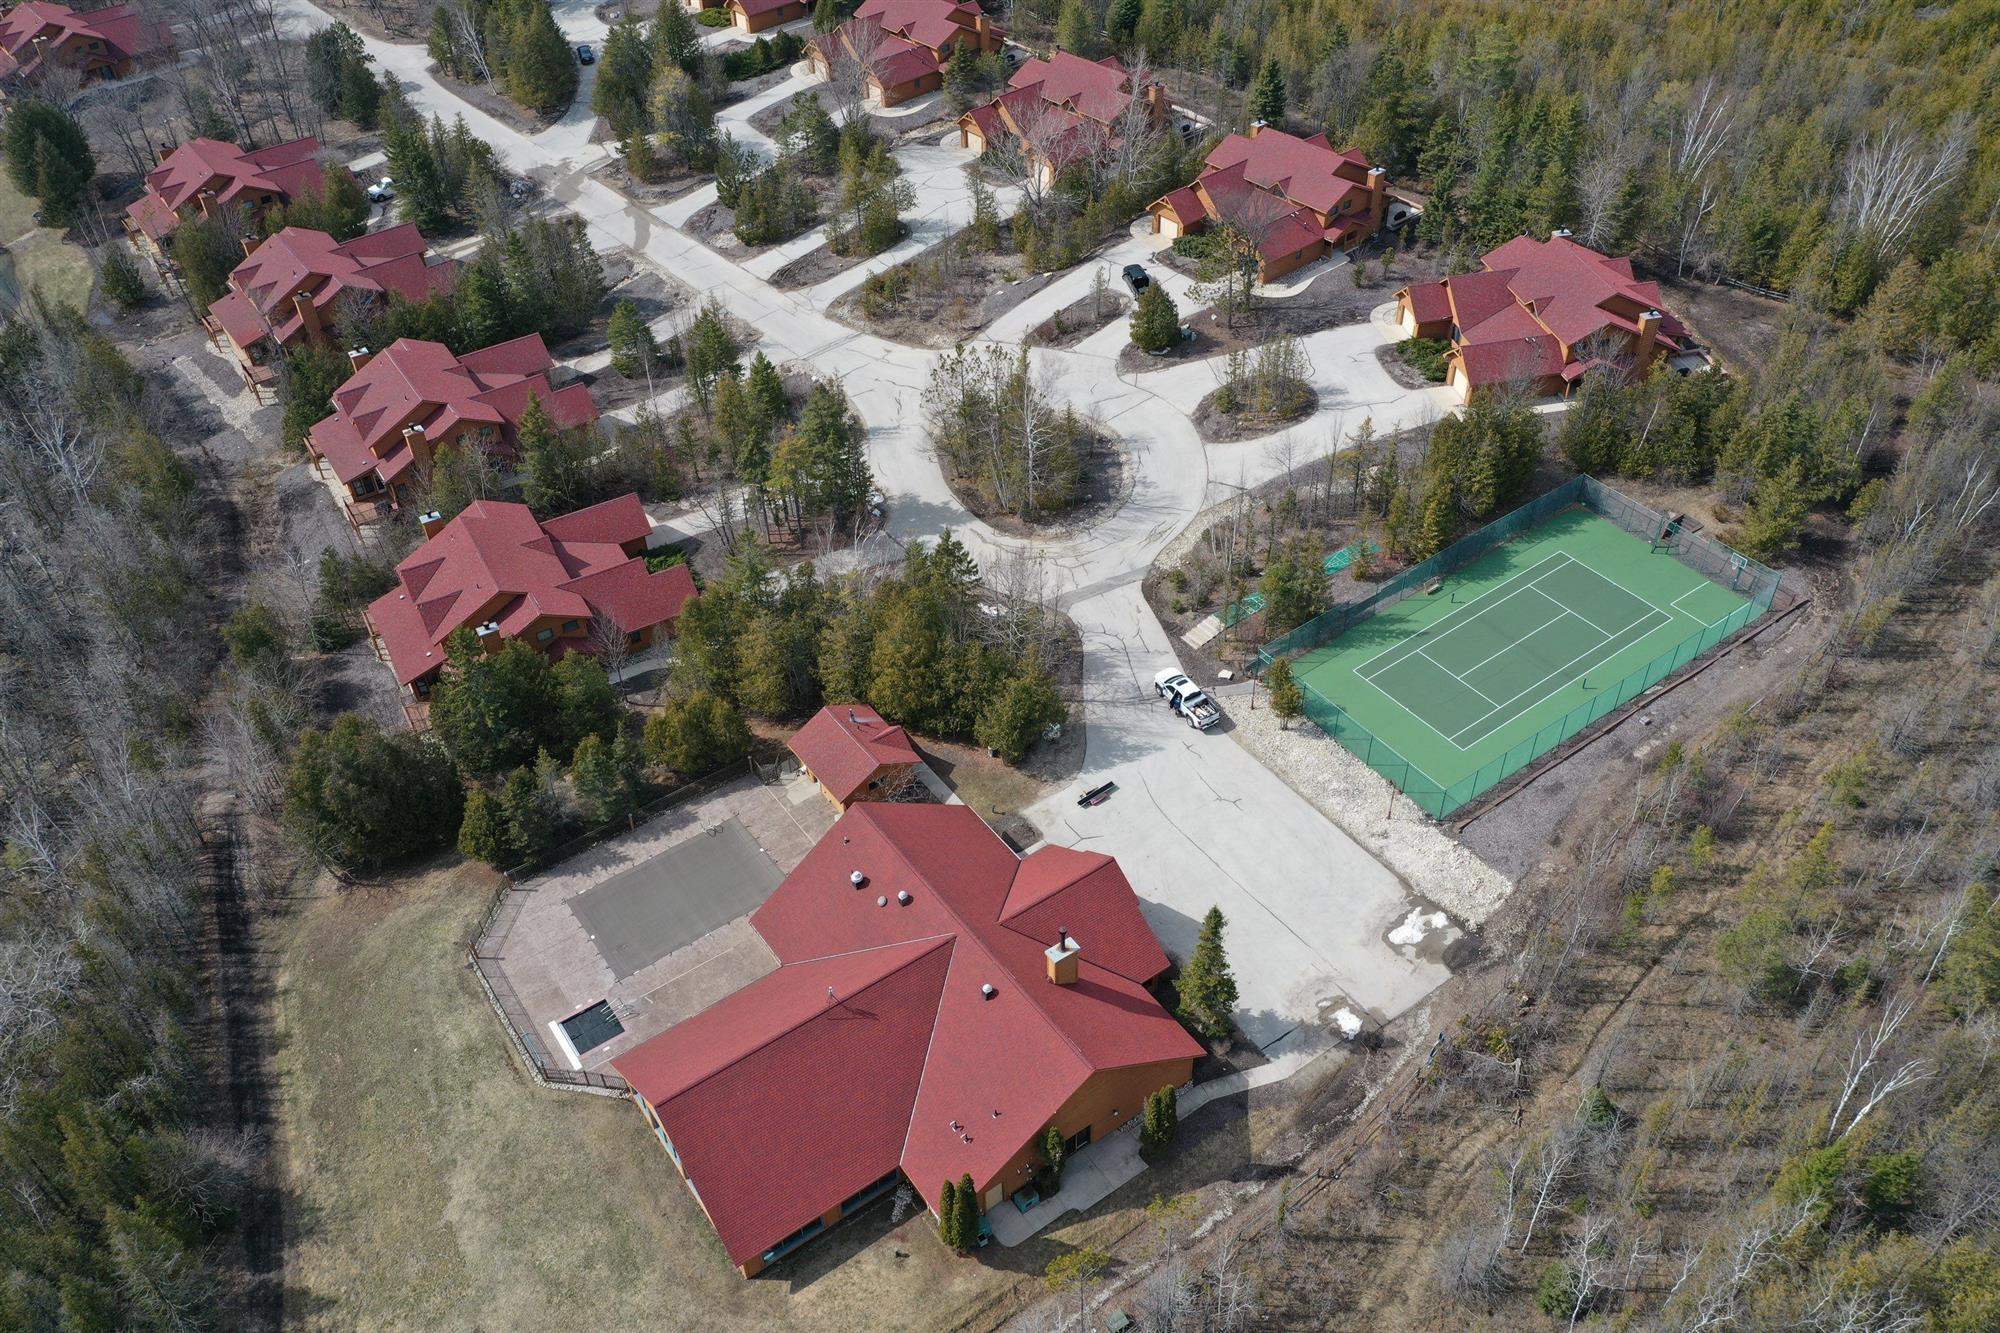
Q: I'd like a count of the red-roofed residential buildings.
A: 10